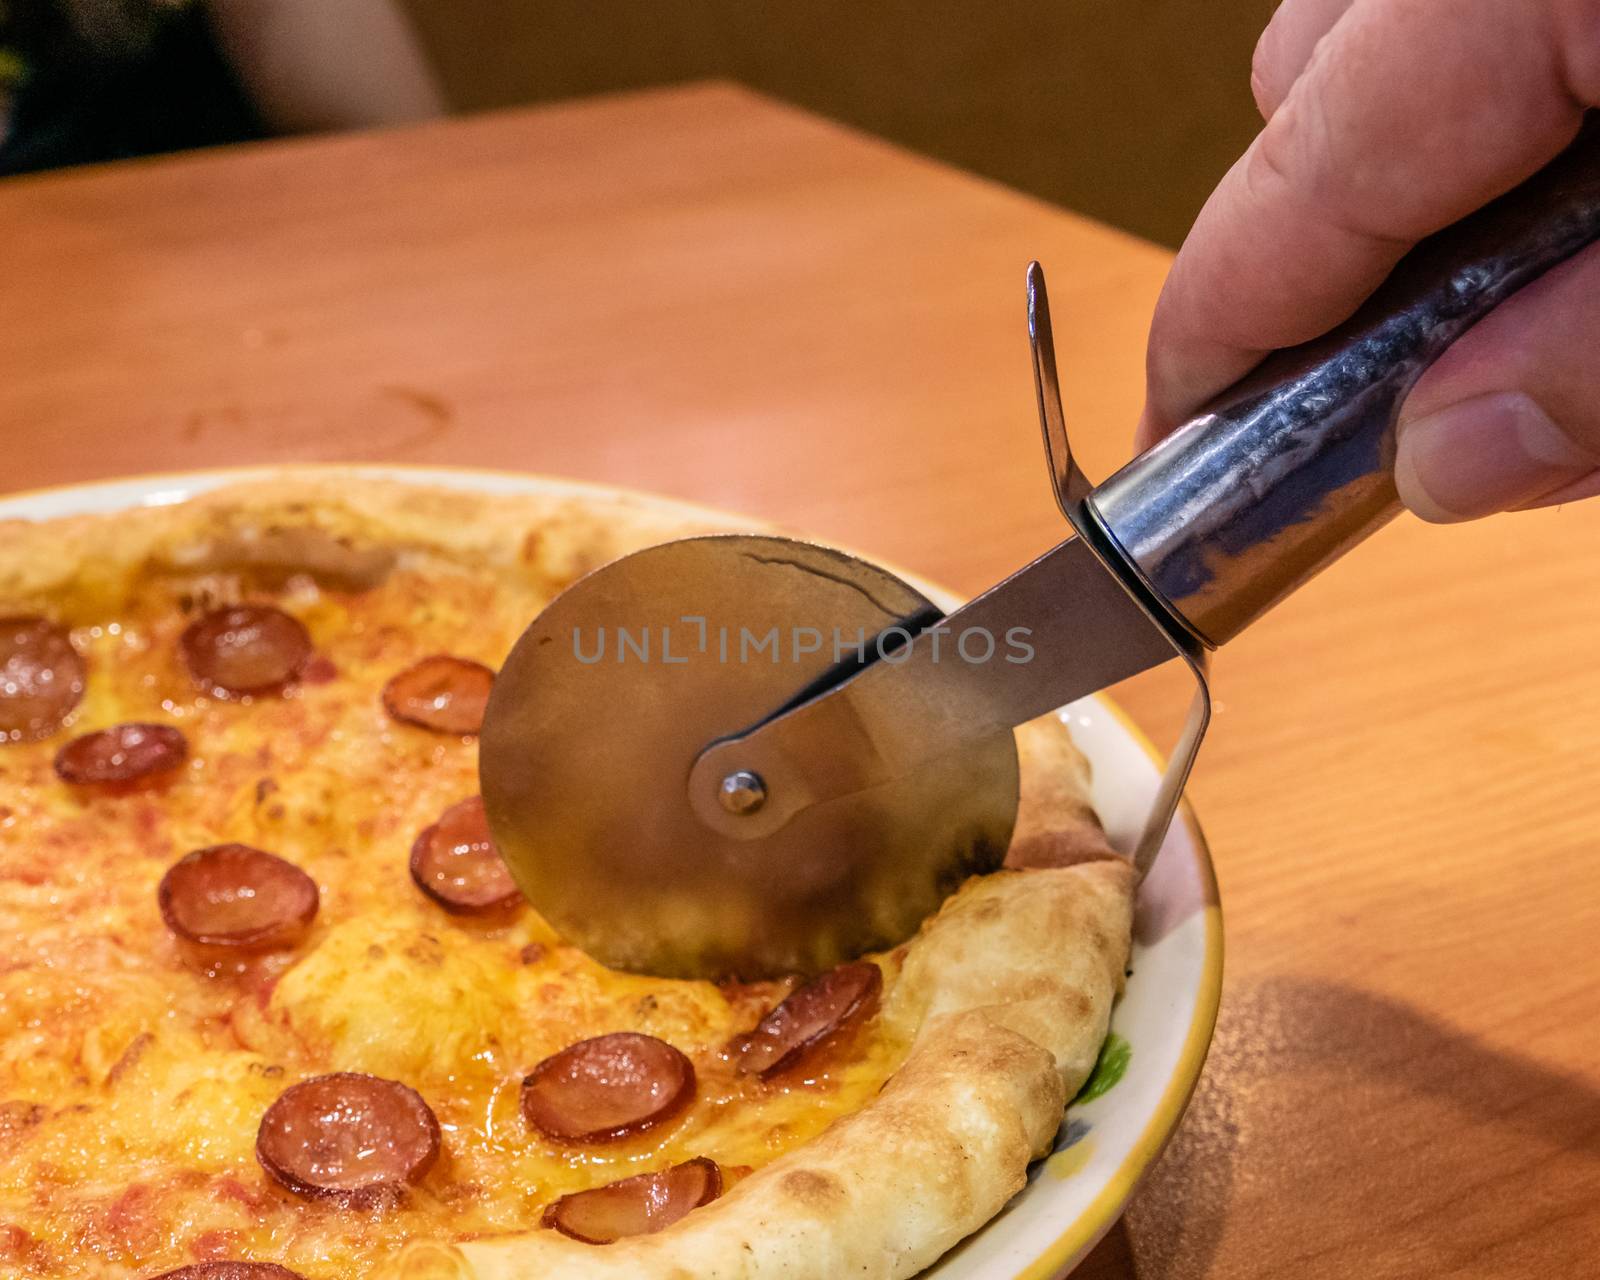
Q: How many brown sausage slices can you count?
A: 11